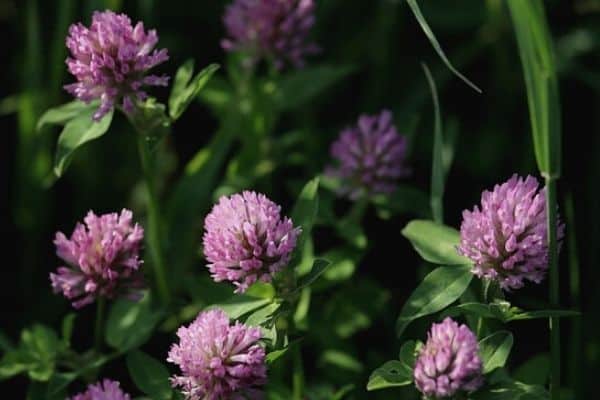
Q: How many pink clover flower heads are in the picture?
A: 9